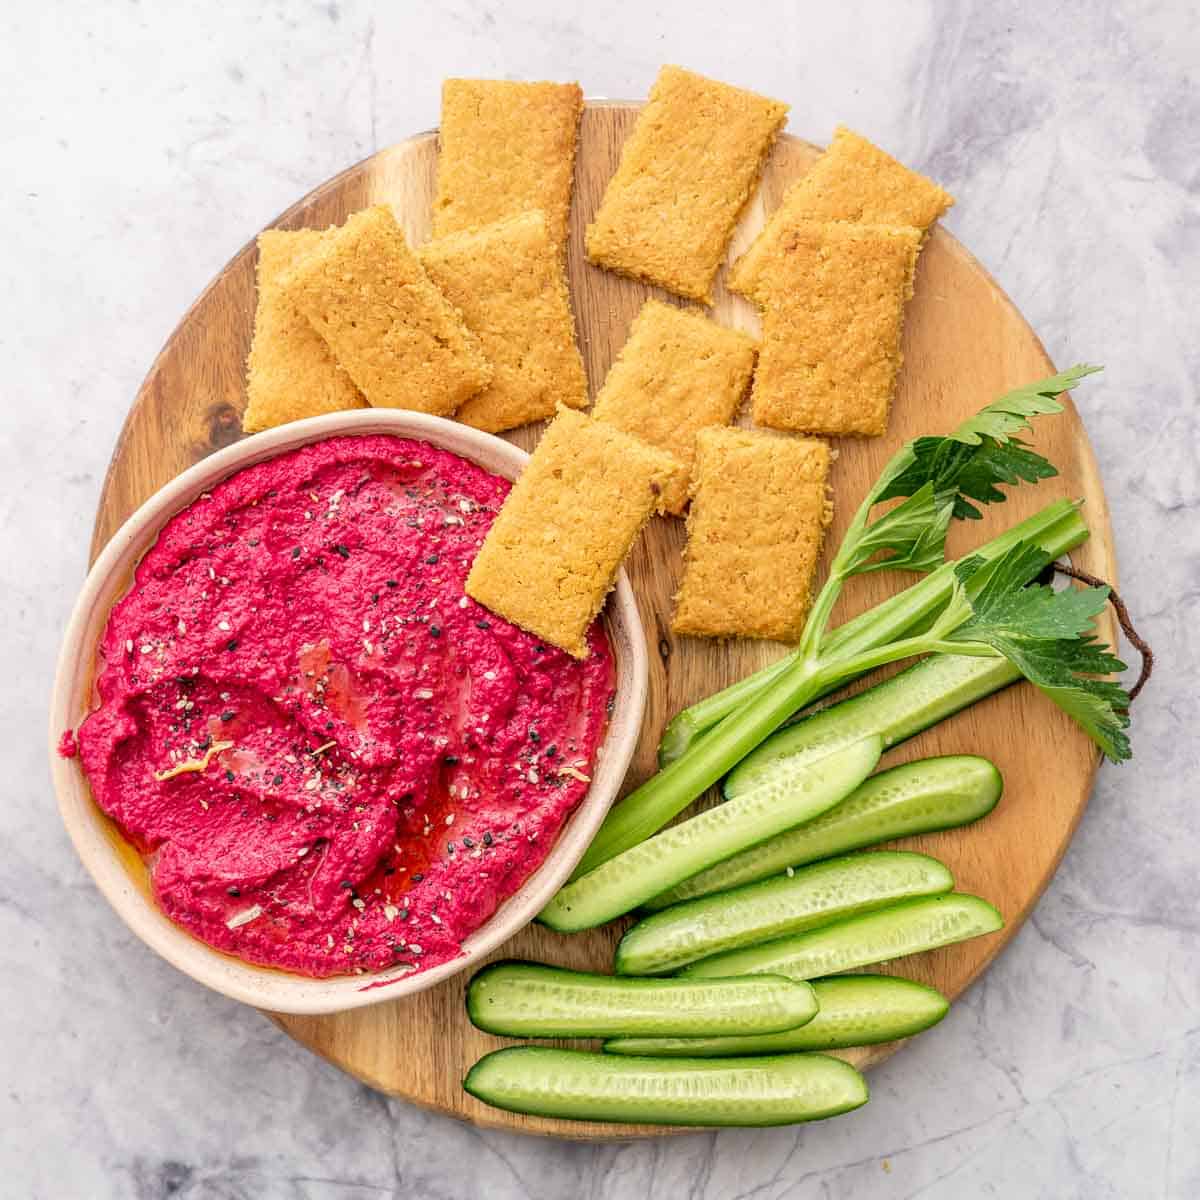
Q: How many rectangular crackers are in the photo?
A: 10